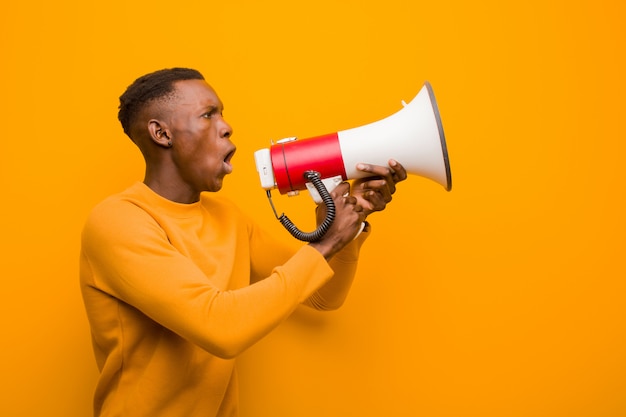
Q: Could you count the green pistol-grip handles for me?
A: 0